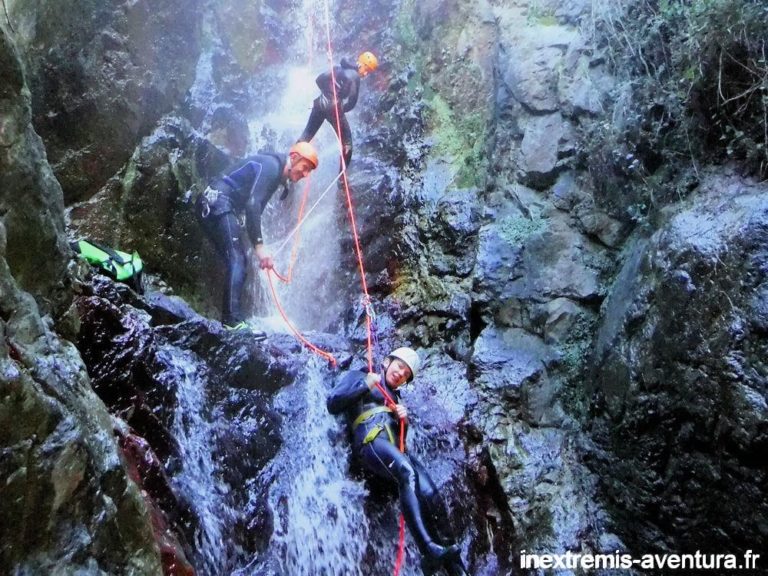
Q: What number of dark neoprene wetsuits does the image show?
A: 3